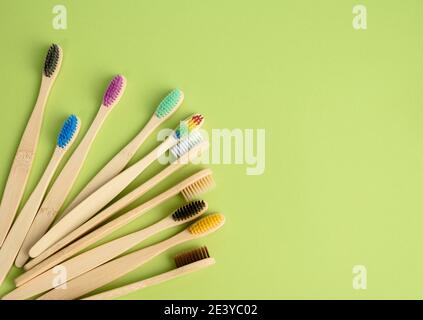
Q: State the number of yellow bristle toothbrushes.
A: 1